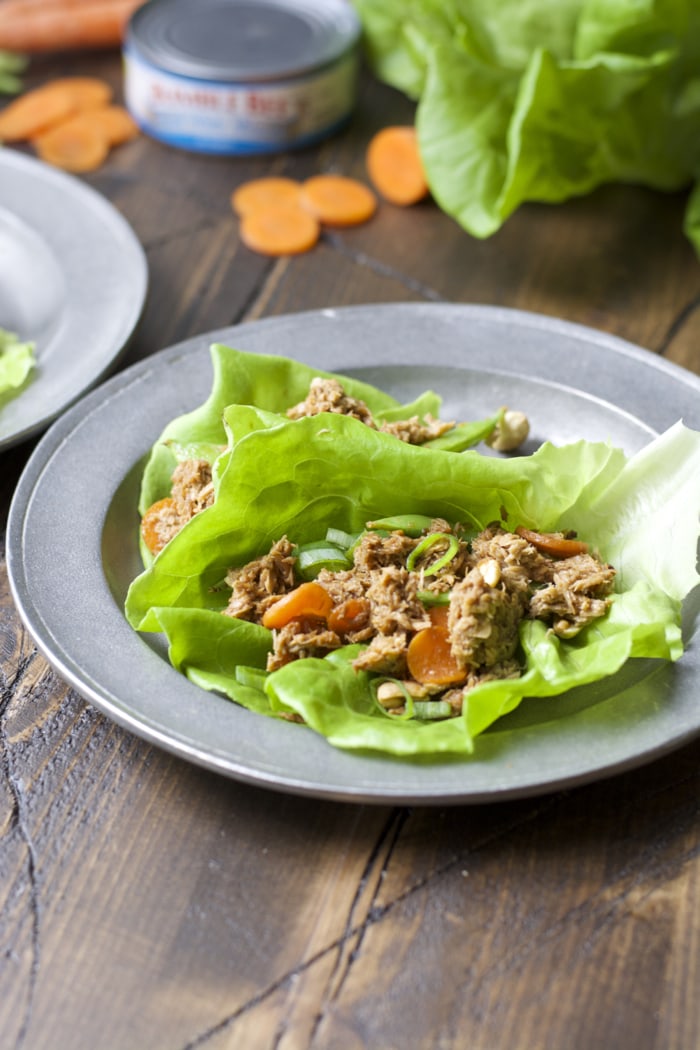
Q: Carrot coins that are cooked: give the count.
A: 6